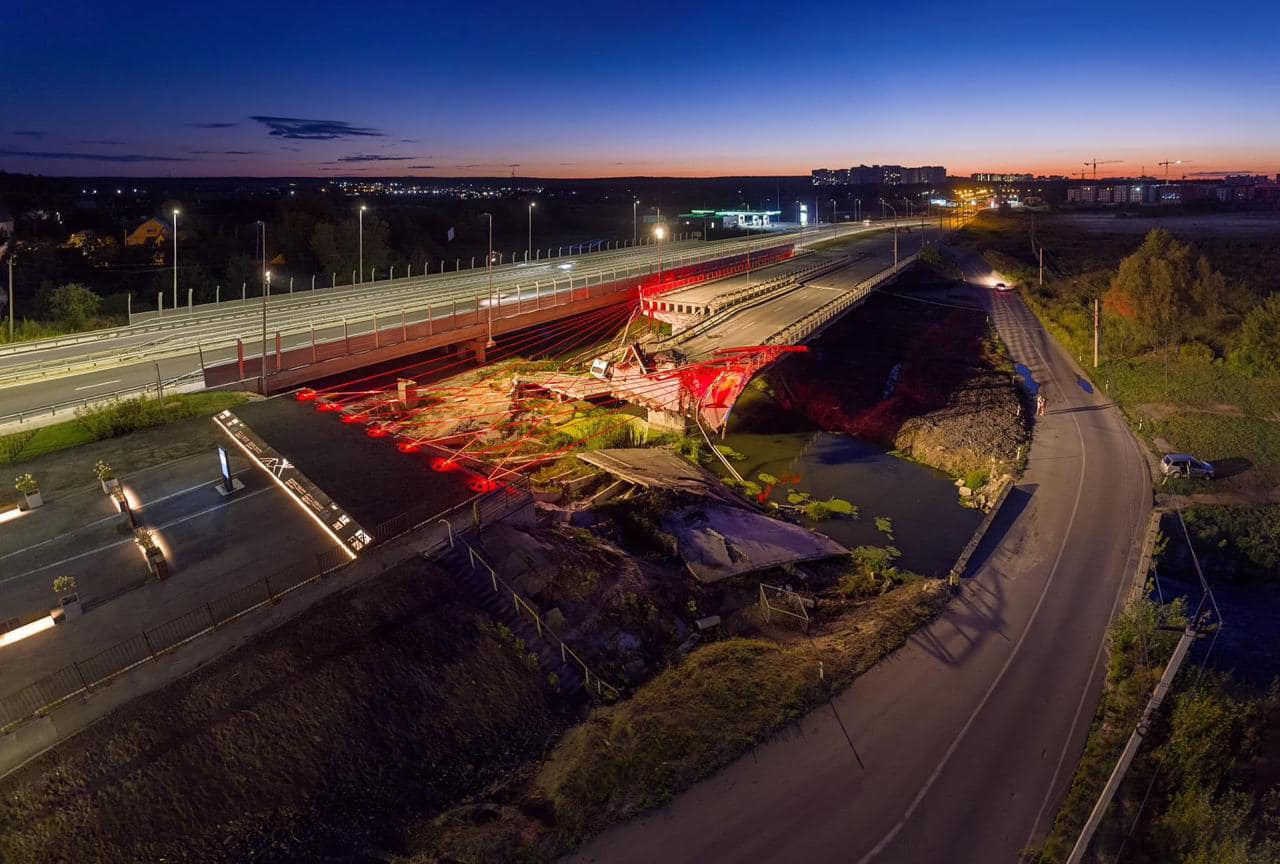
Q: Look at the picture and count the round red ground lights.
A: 7